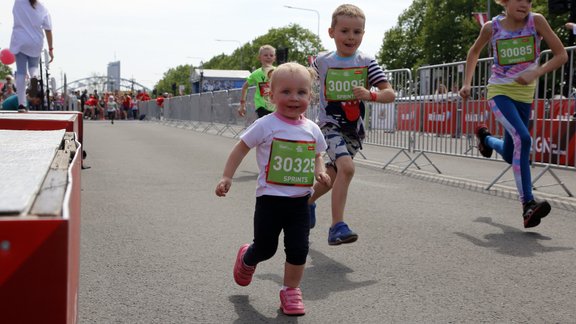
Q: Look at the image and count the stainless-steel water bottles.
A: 0